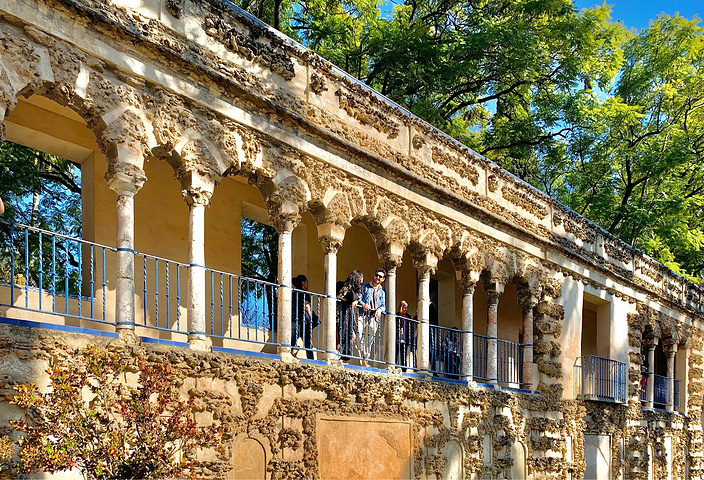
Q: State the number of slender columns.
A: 11